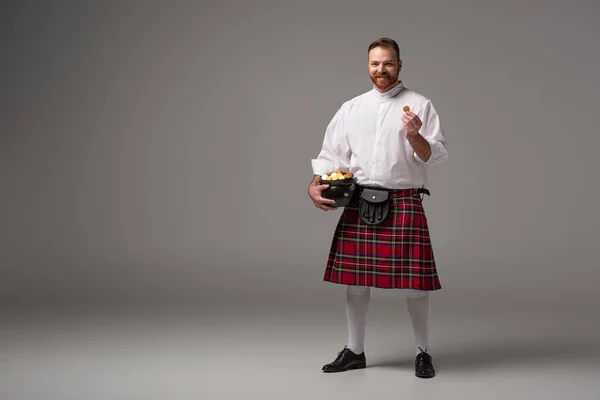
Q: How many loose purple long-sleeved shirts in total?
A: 0